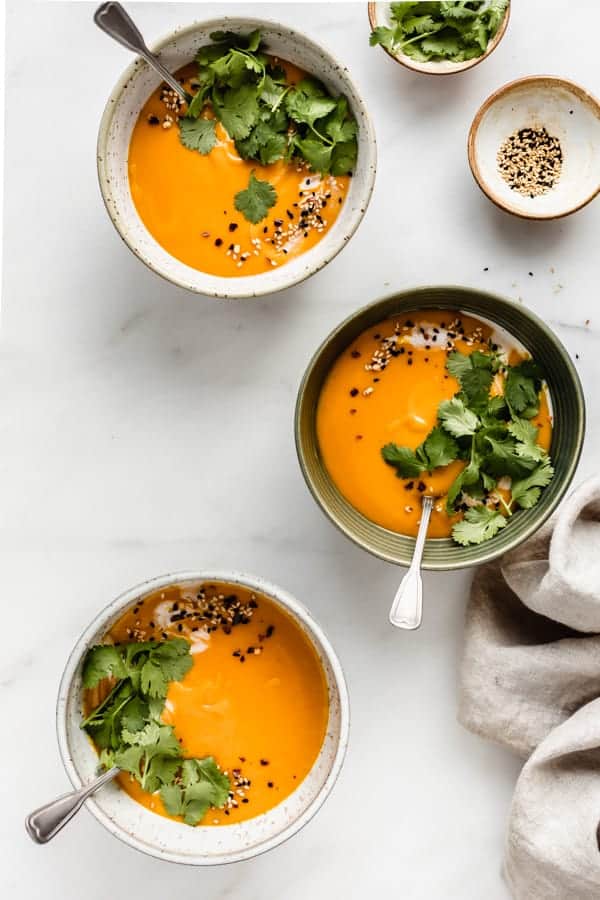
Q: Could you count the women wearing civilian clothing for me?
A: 0